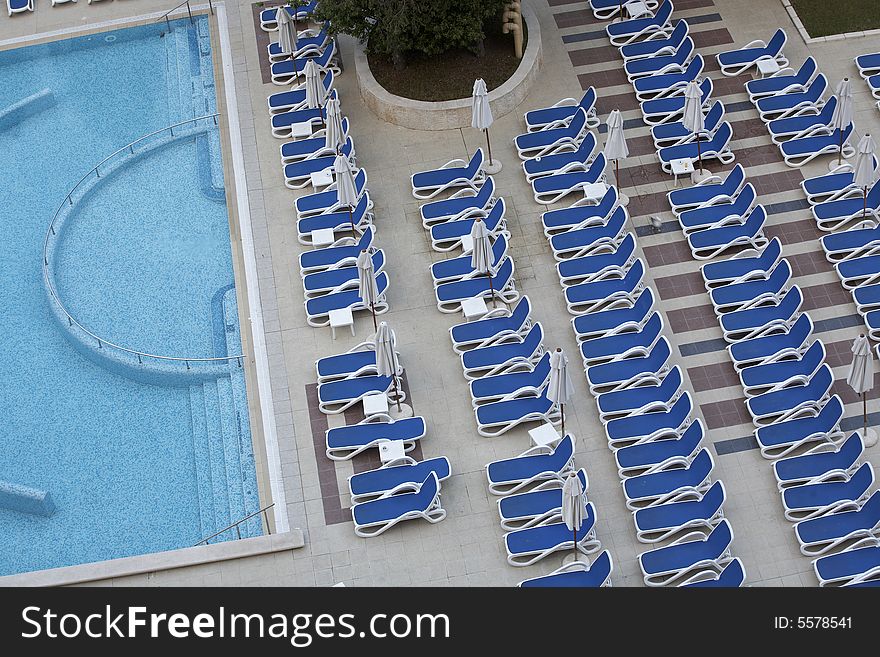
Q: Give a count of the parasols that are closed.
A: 15